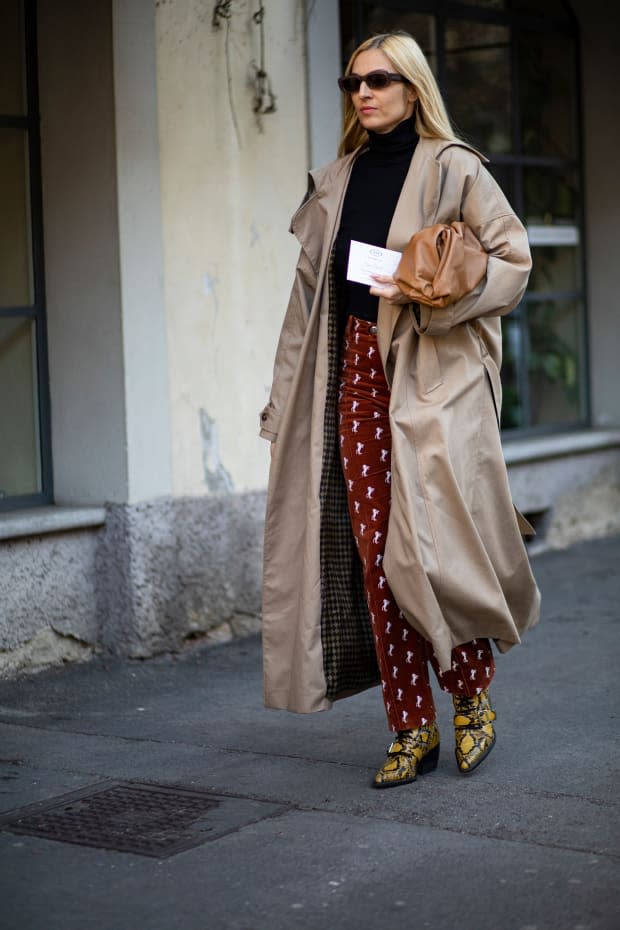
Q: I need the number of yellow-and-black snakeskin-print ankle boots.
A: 2